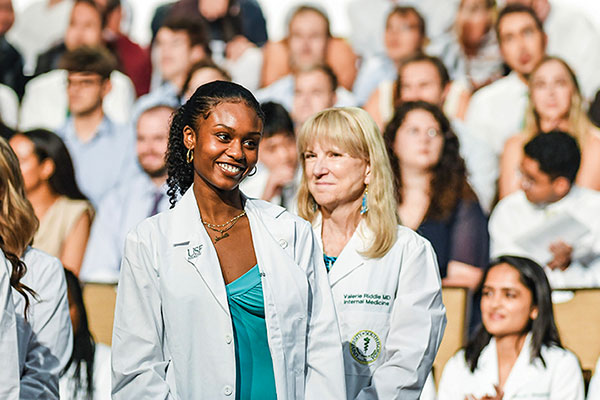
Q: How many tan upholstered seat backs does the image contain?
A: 3